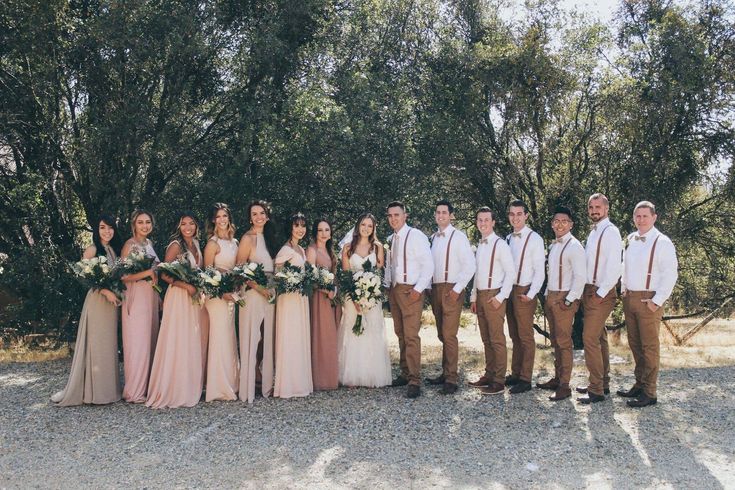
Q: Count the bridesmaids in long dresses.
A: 7